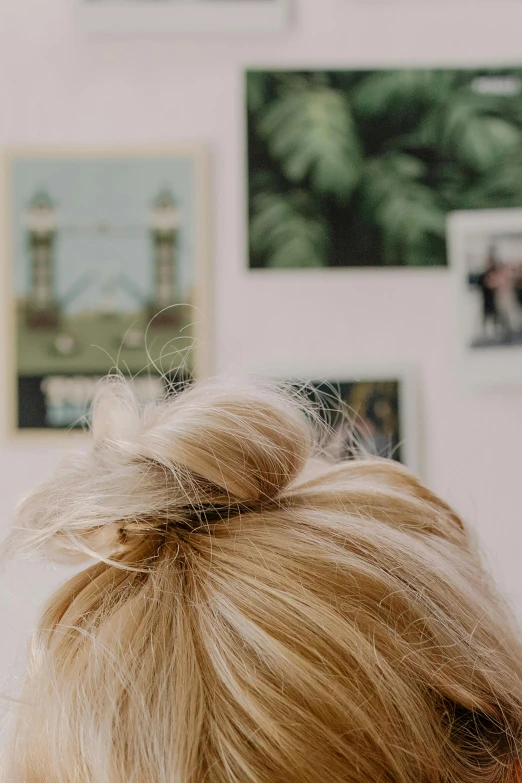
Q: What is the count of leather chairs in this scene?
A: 0